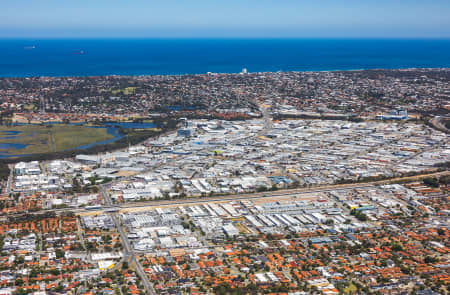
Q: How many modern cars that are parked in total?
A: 0